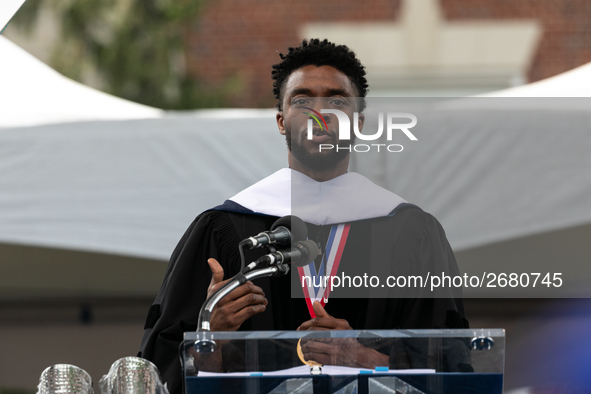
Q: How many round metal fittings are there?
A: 2